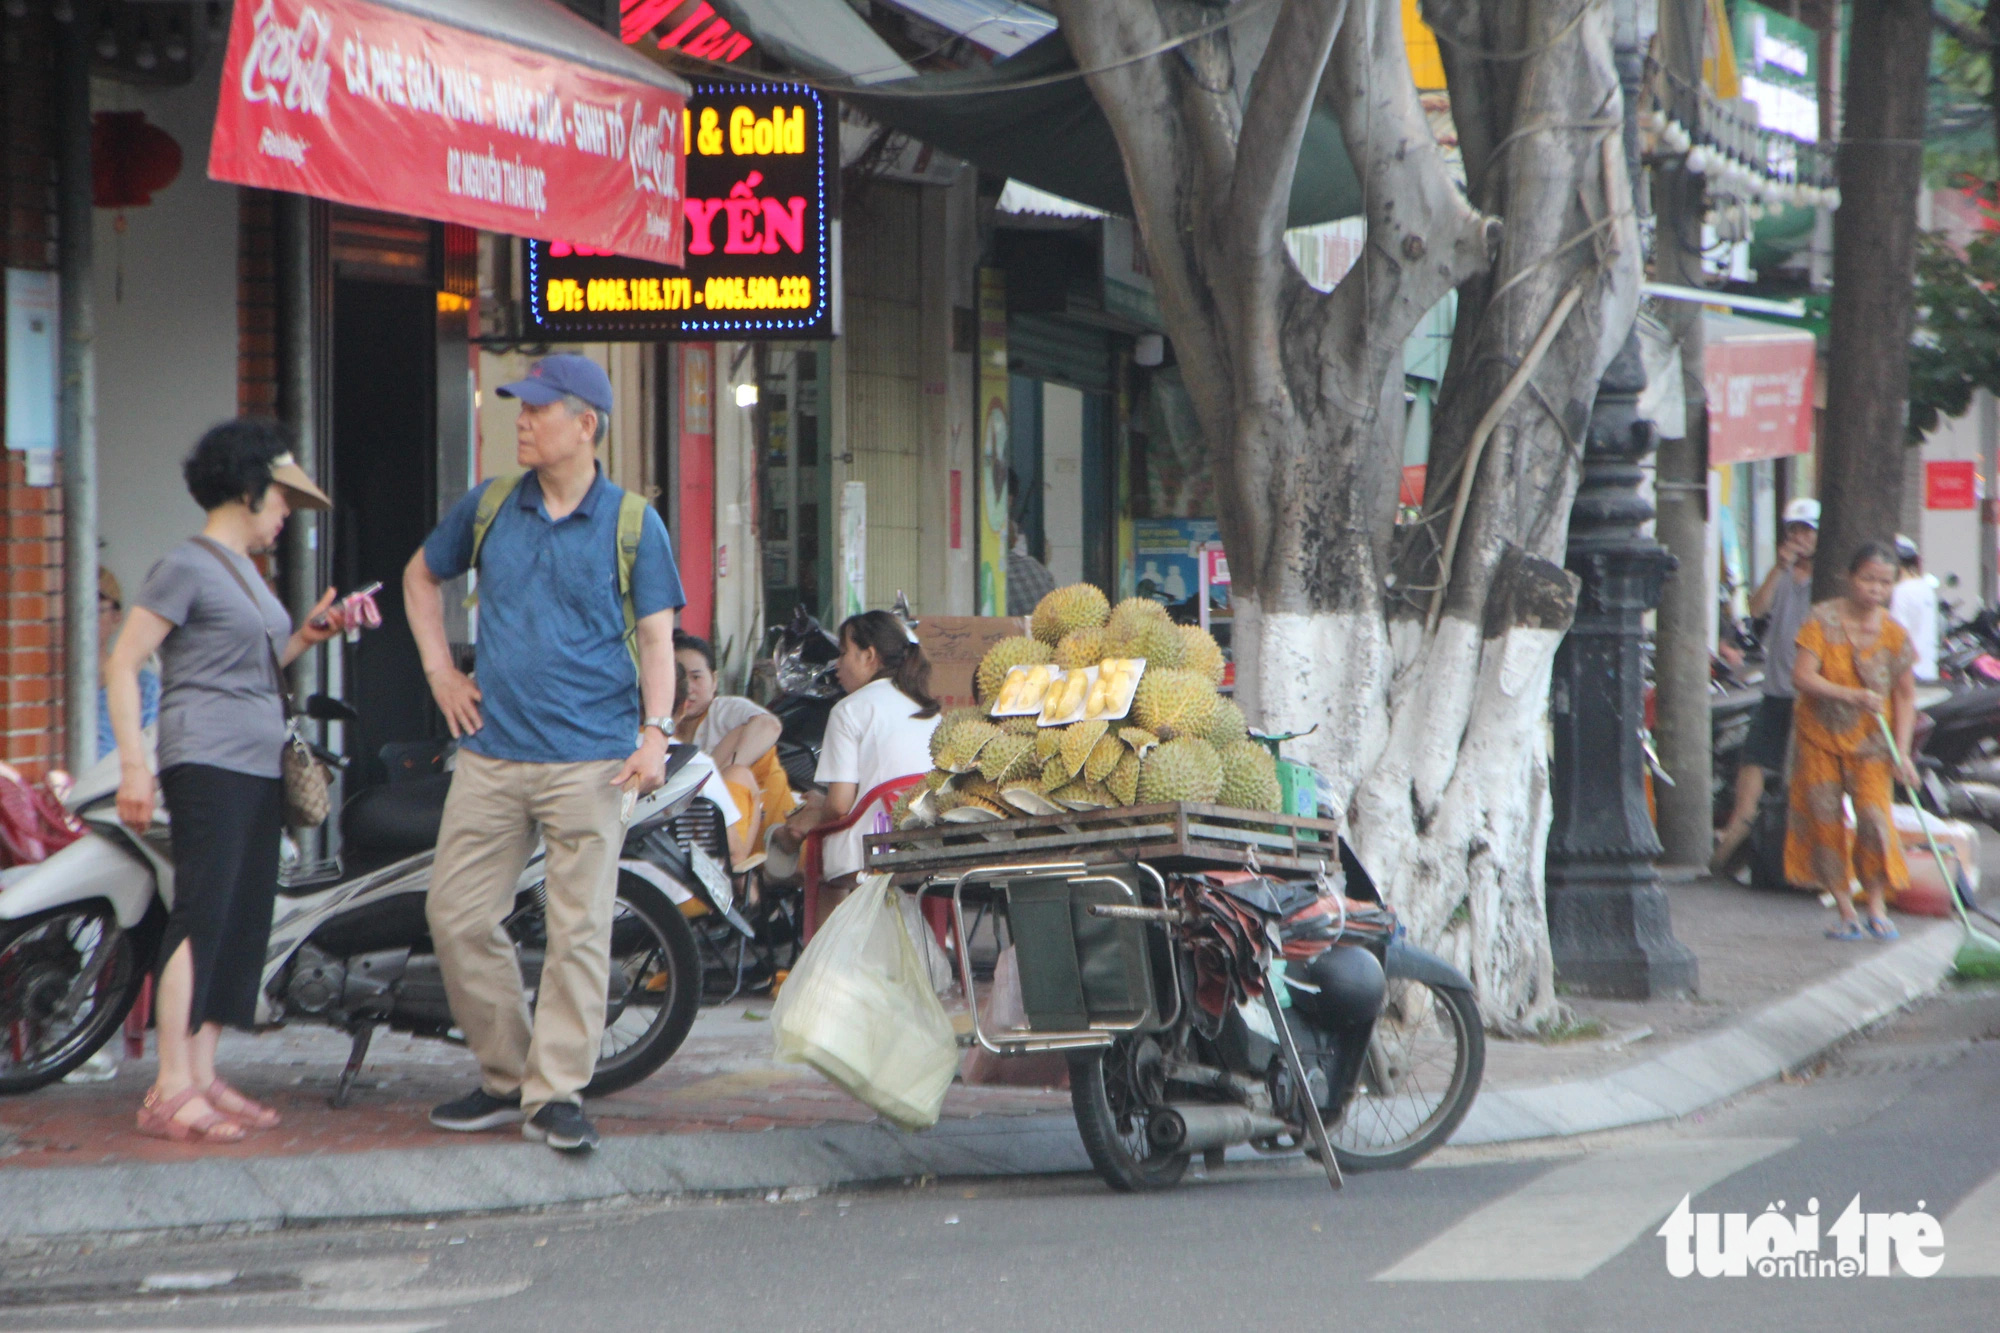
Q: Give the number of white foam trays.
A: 3